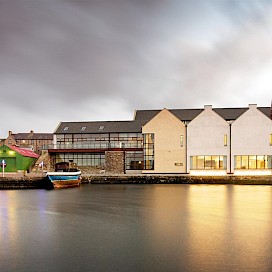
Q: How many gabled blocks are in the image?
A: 3